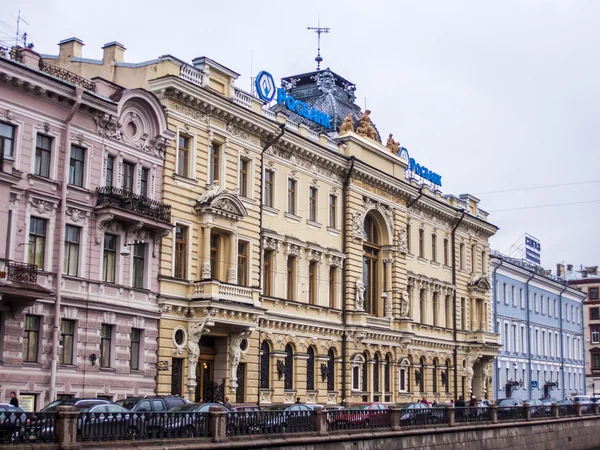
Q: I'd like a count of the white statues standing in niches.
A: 2